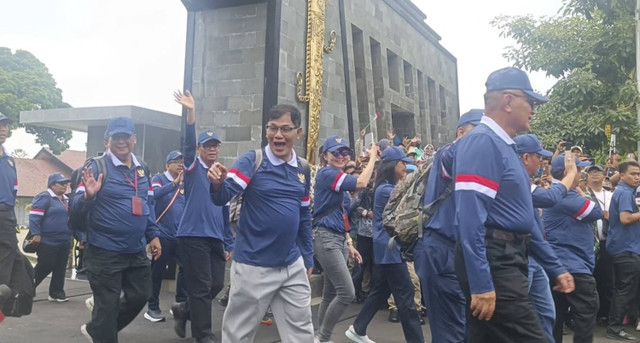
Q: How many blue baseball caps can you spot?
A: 11